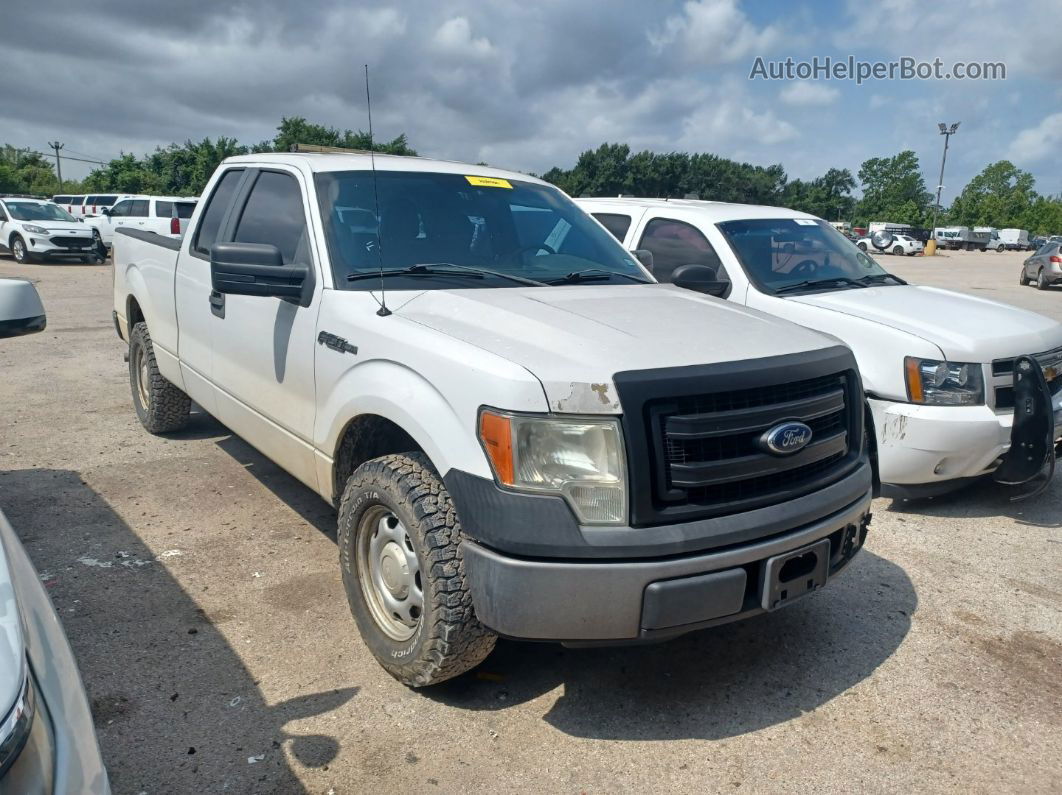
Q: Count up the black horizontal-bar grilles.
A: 1